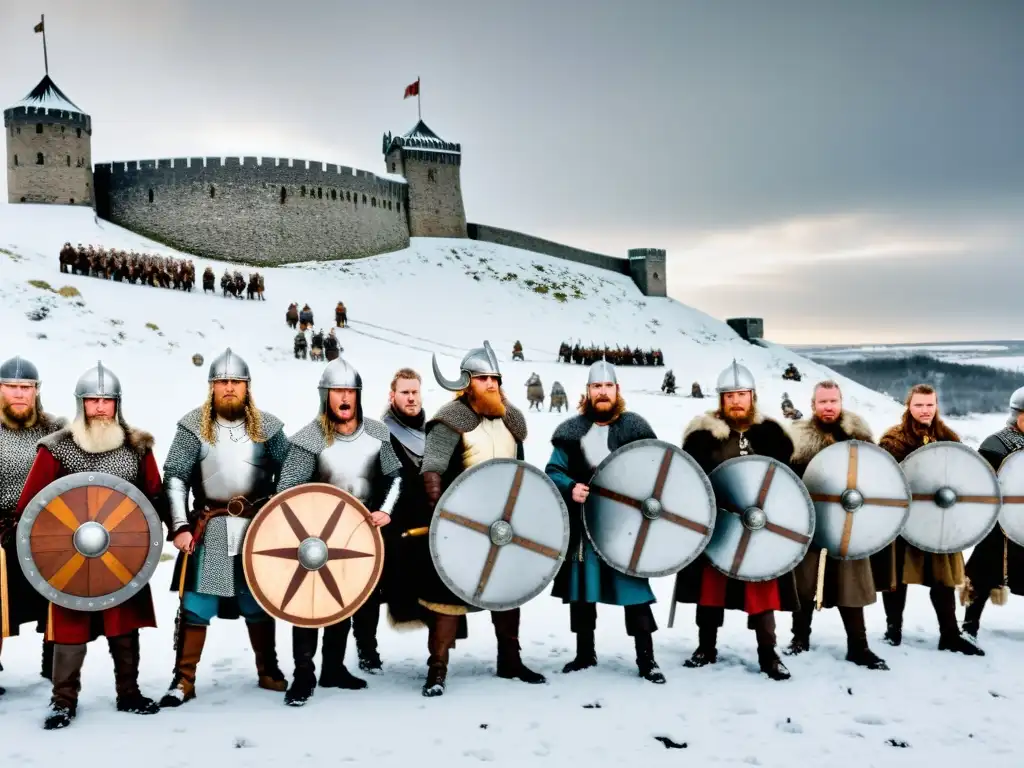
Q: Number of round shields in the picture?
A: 8